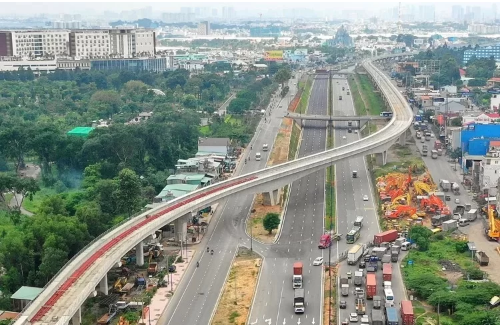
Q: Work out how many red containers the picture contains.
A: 5